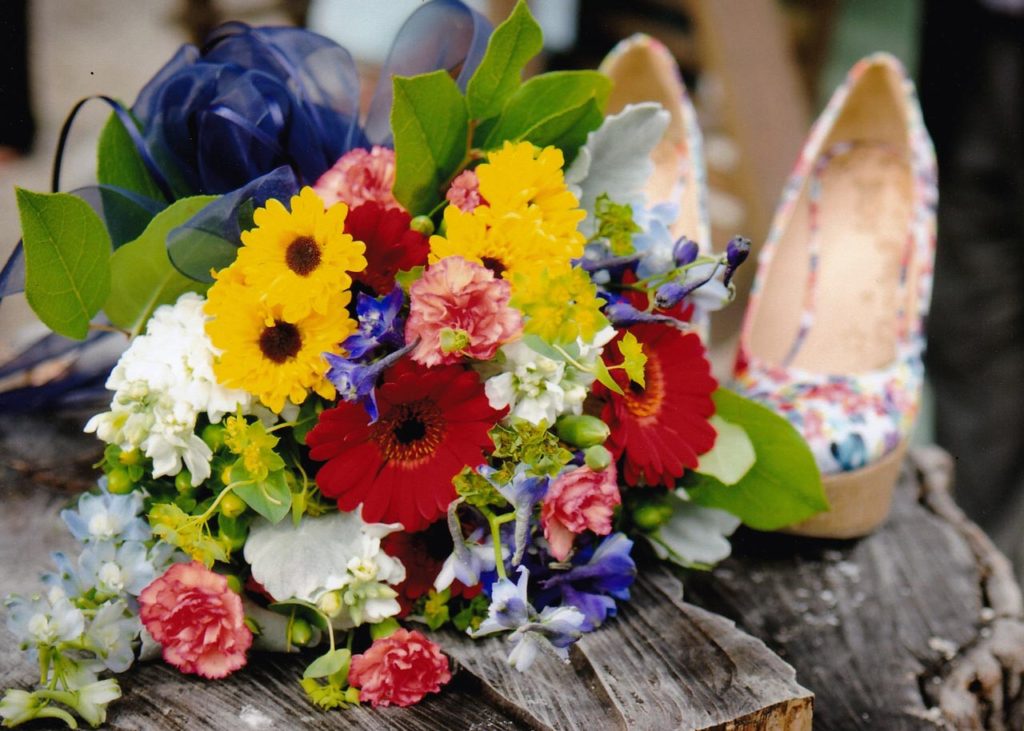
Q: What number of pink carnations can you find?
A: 6